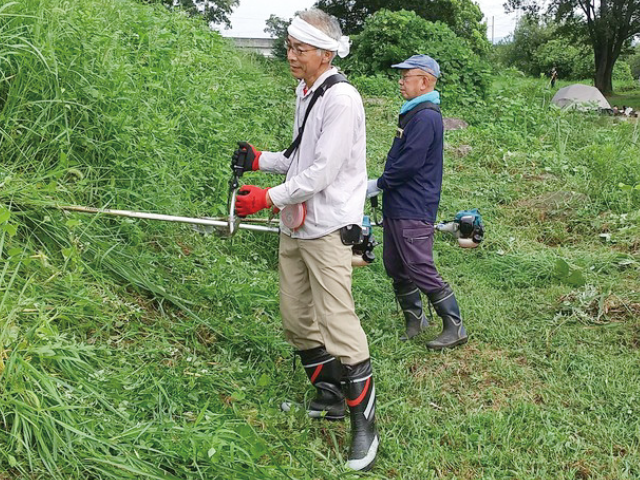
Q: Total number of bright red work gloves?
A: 2